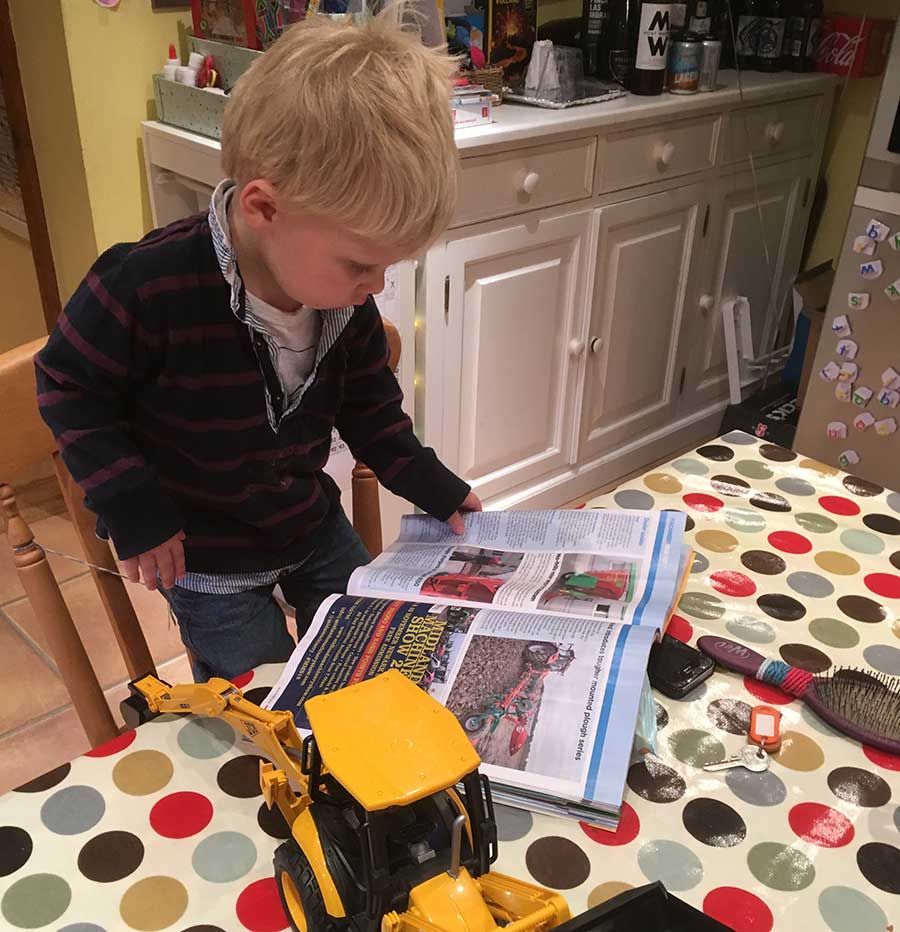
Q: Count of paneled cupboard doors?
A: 3